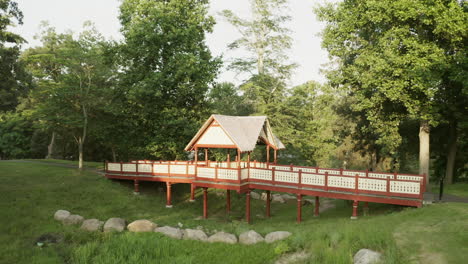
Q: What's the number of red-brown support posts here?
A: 11